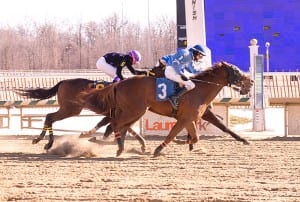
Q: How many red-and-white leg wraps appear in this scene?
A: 4